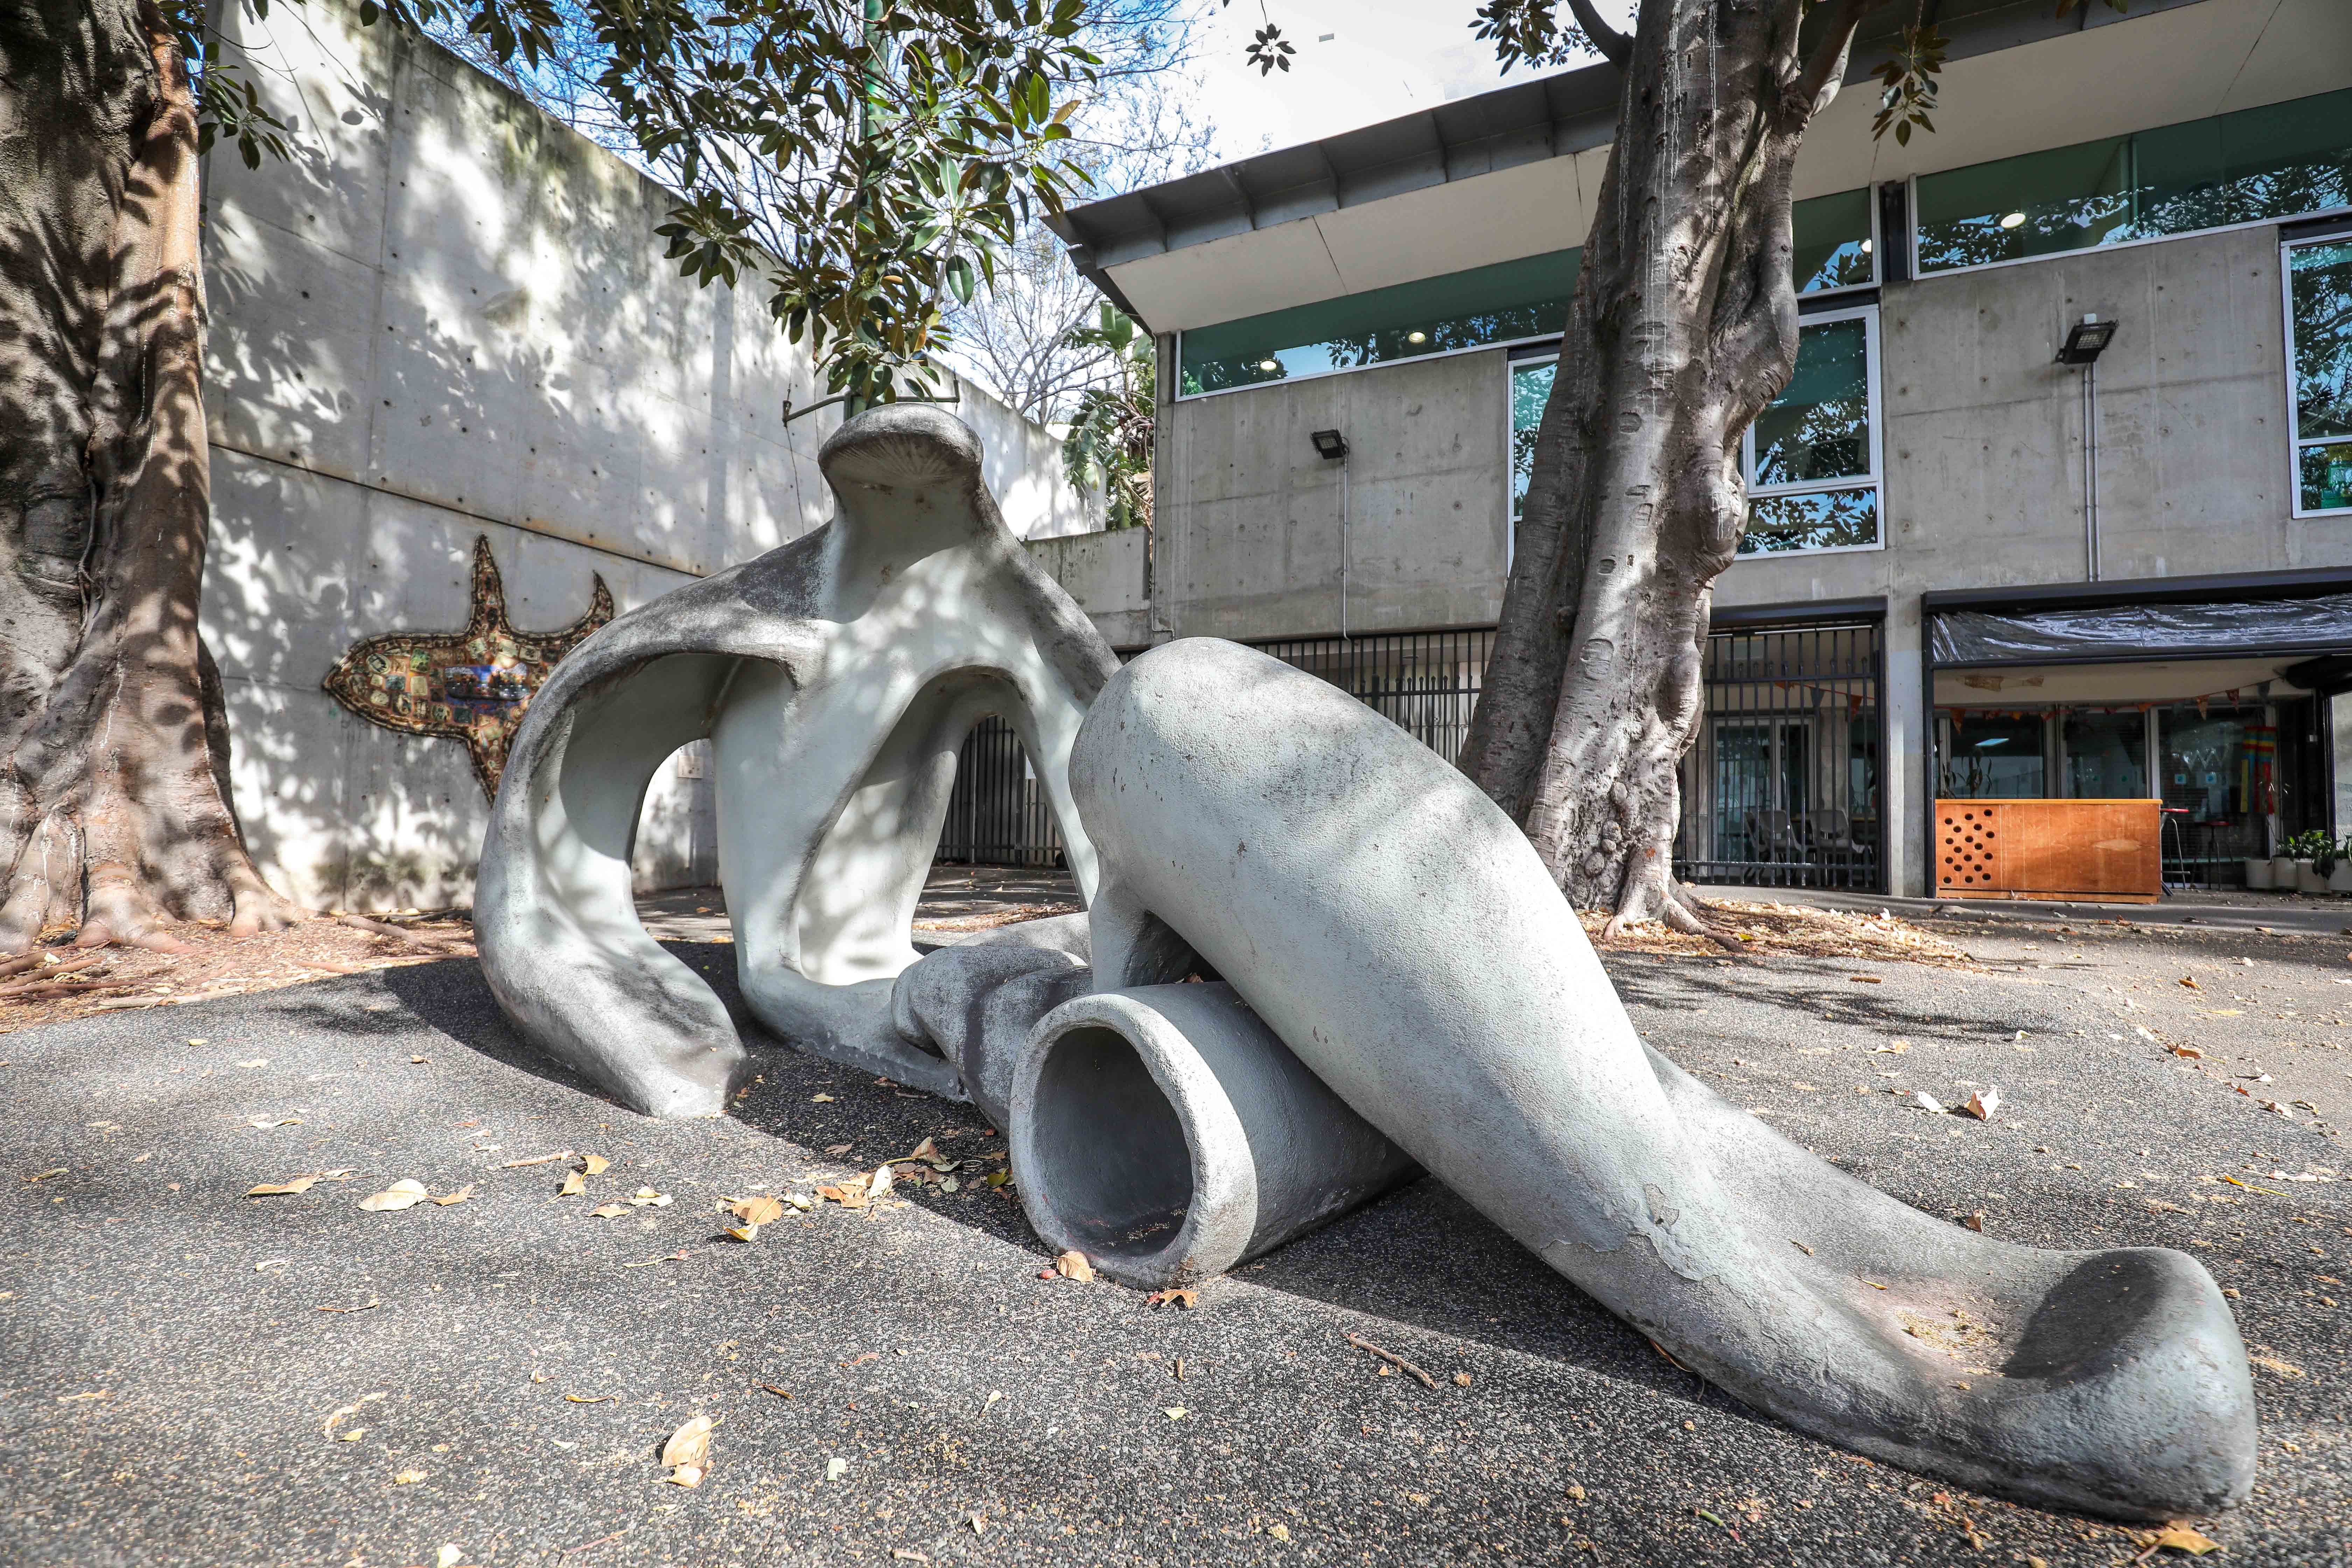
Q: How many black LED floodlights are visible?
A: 2